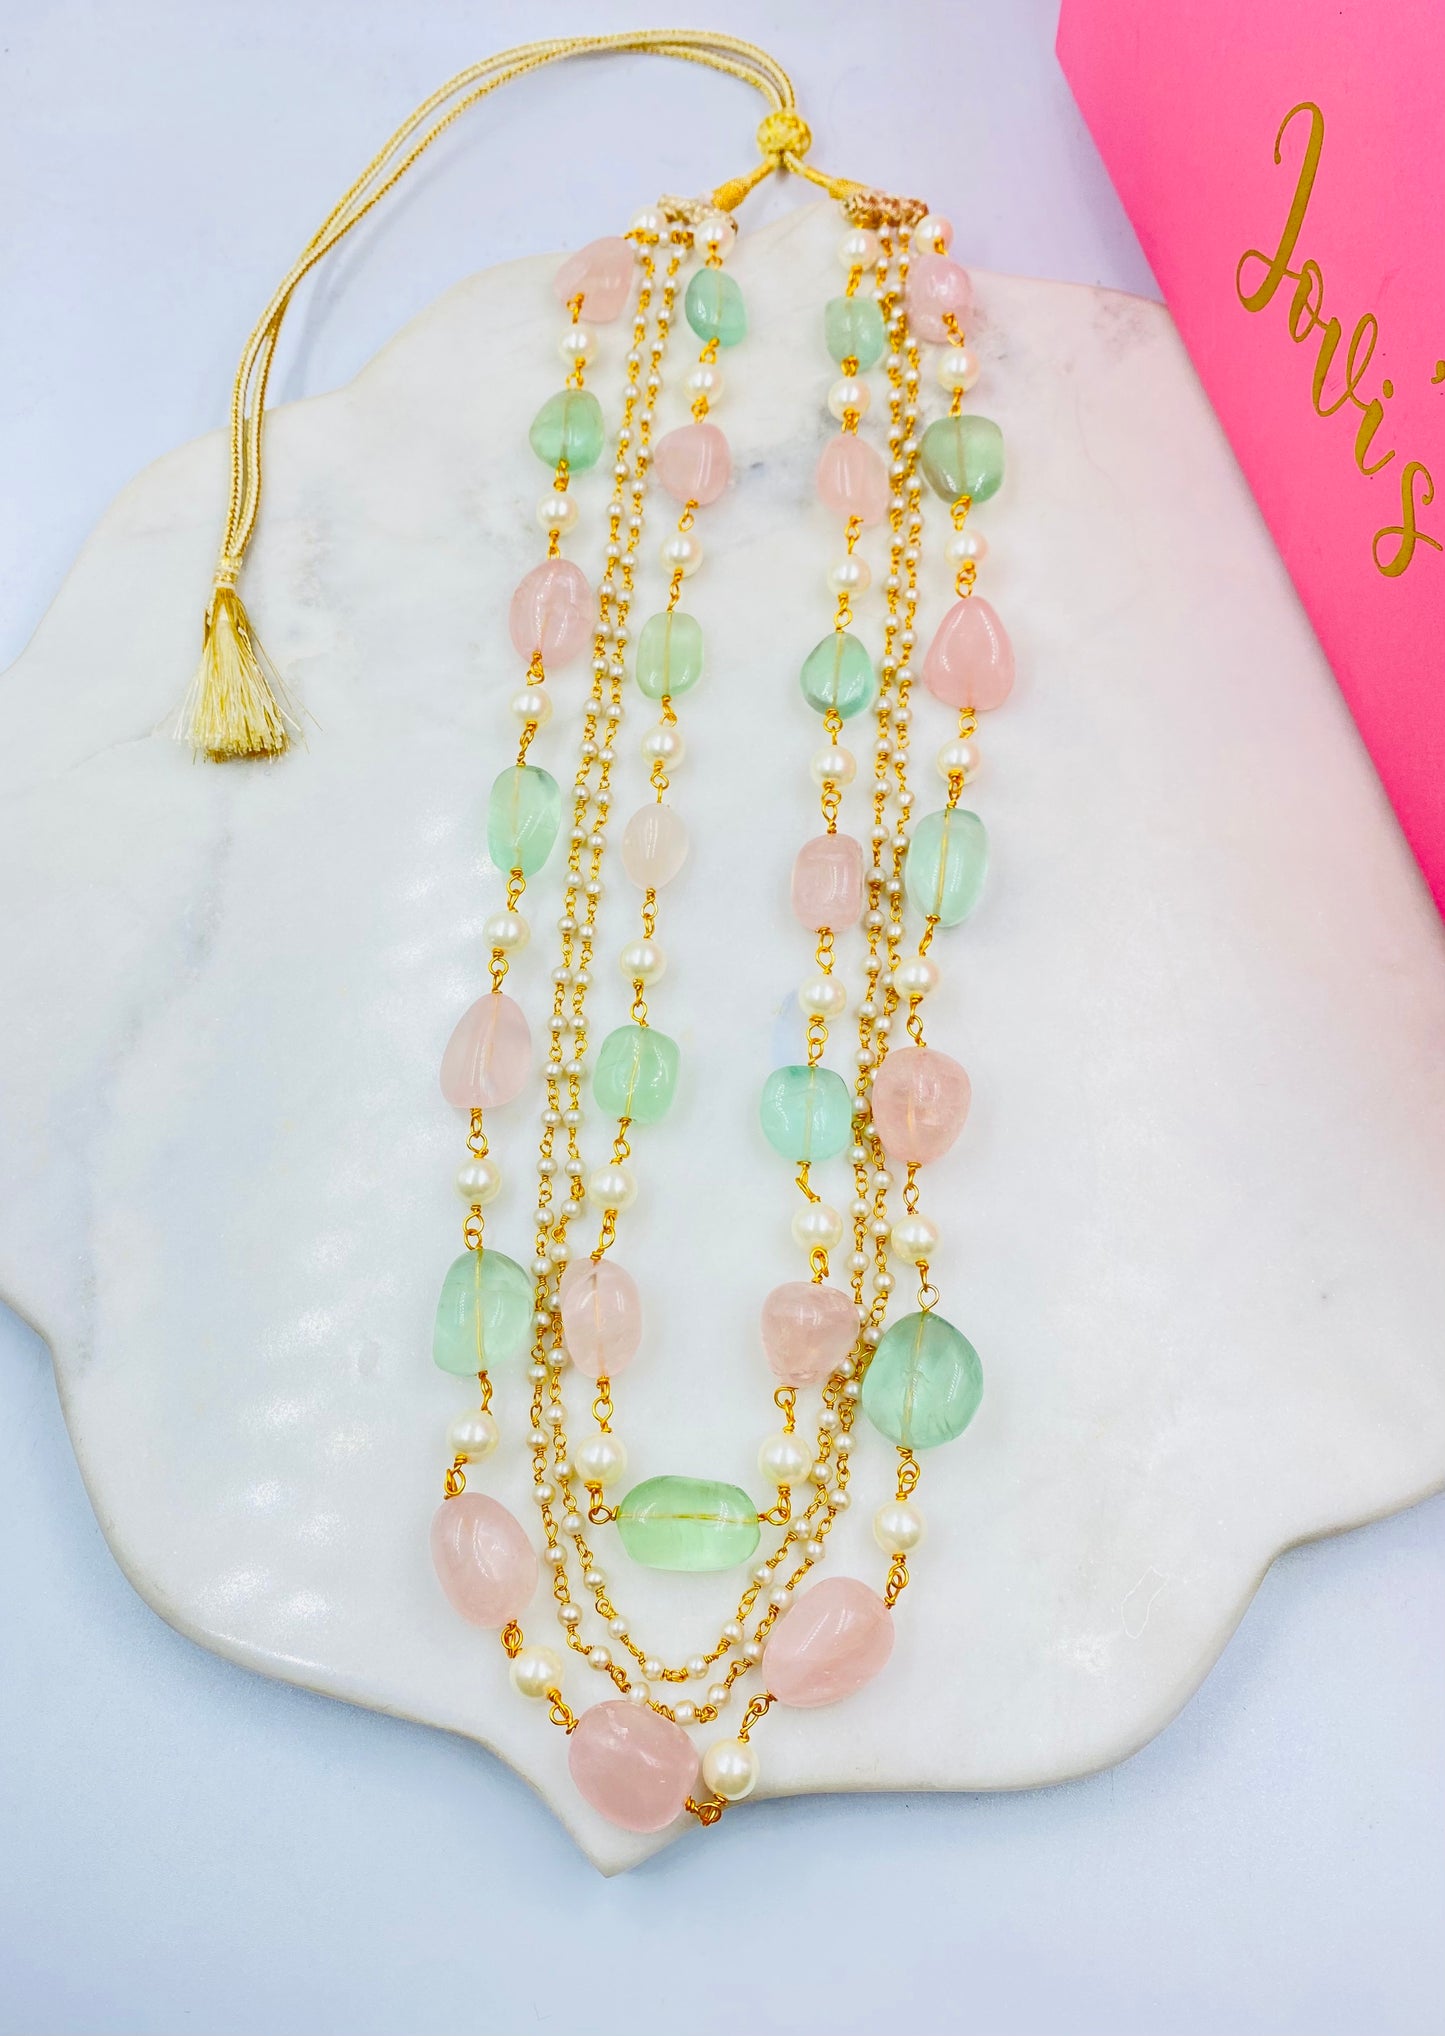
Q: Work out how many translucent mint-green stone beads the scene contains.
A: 13